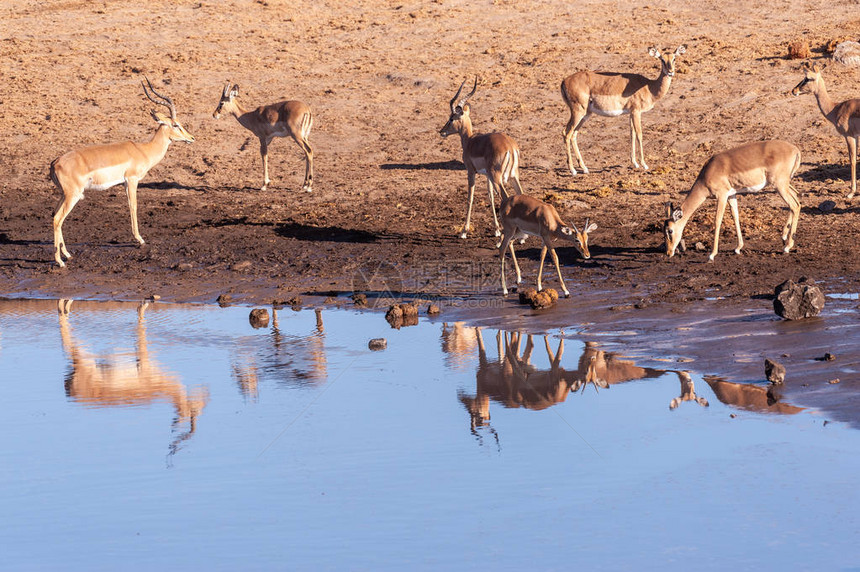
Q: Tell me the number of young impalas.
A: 2